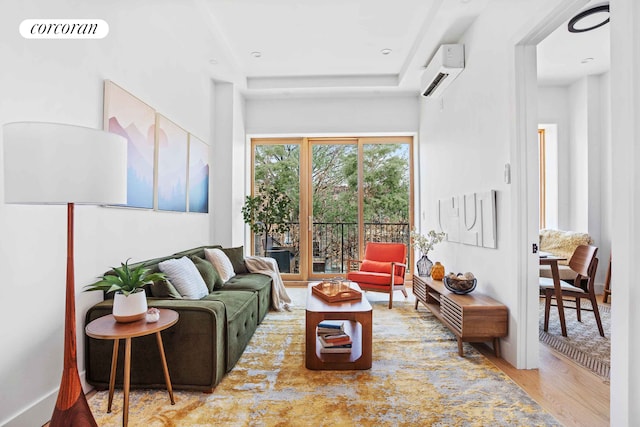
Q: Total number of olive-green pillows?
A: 3